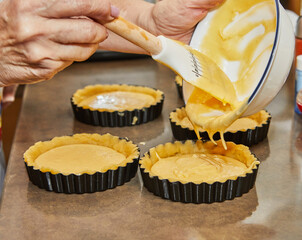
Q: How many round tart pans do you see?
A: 5